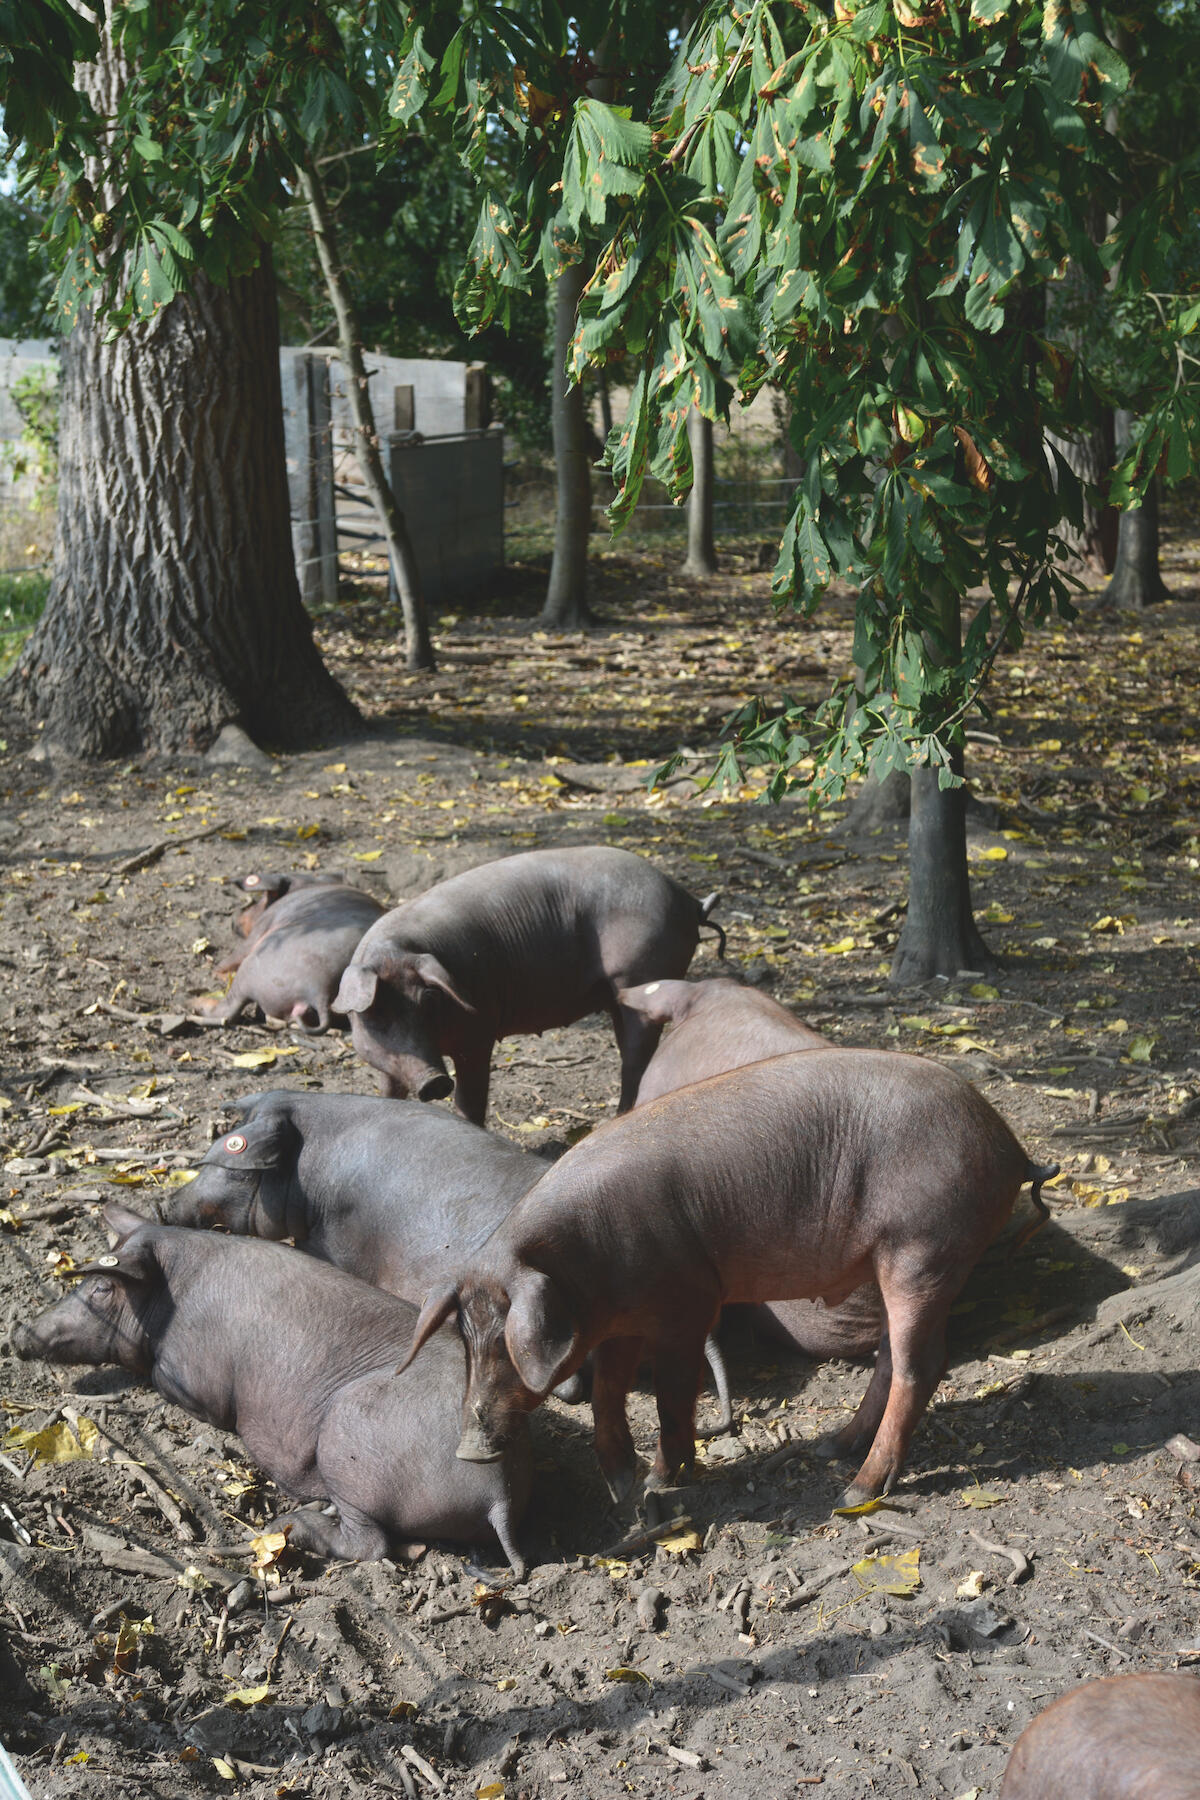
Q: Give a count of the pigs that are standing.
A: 2